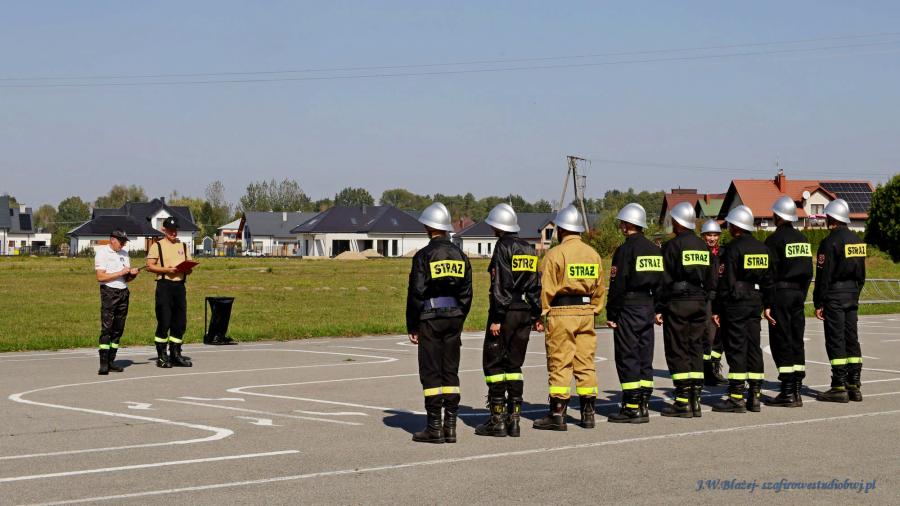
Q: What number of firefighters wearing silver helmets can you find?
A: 9